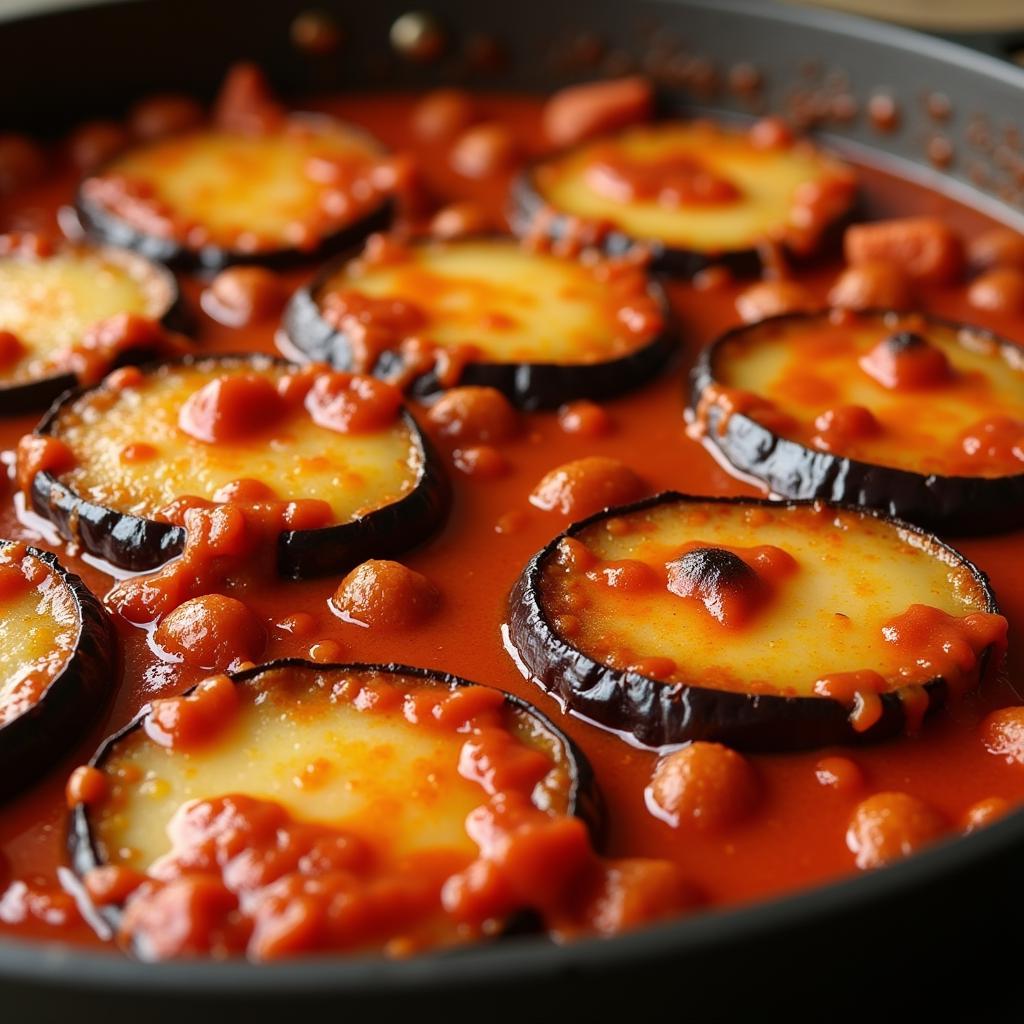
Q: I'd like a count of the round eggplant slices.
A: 9